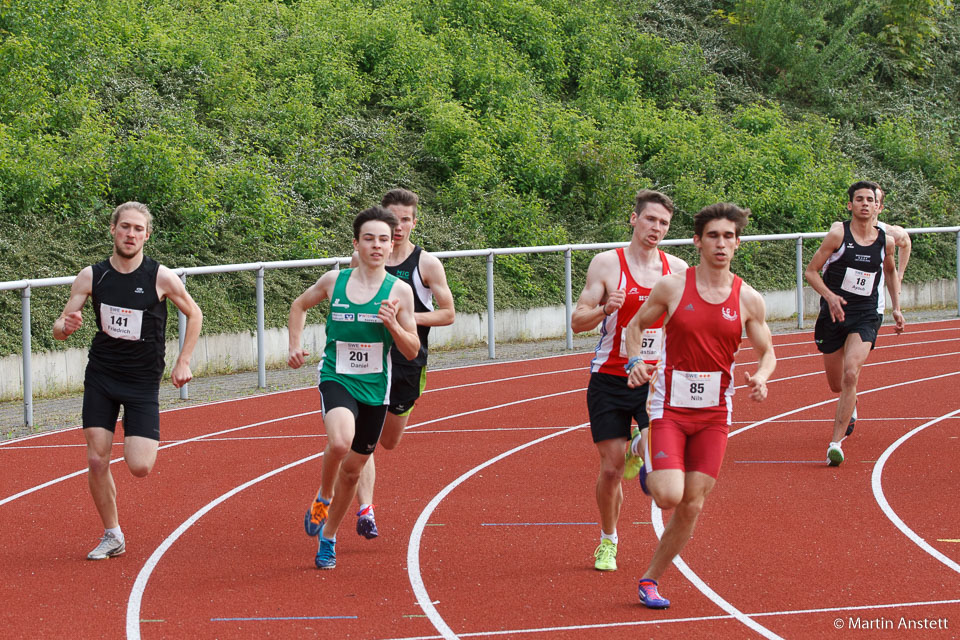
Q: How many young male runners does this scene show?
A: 7